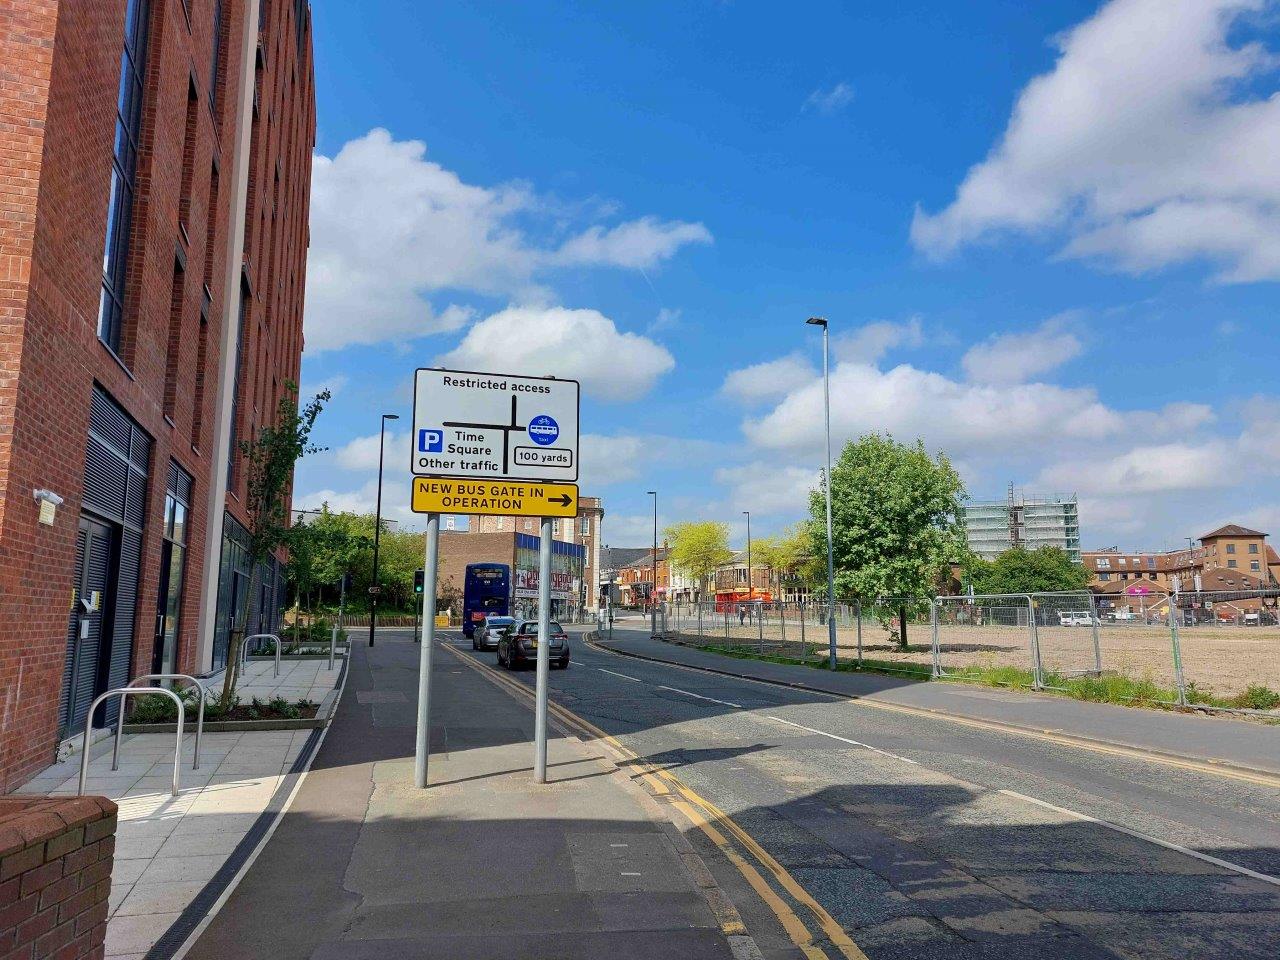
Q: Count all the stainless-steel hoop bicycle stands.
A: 4